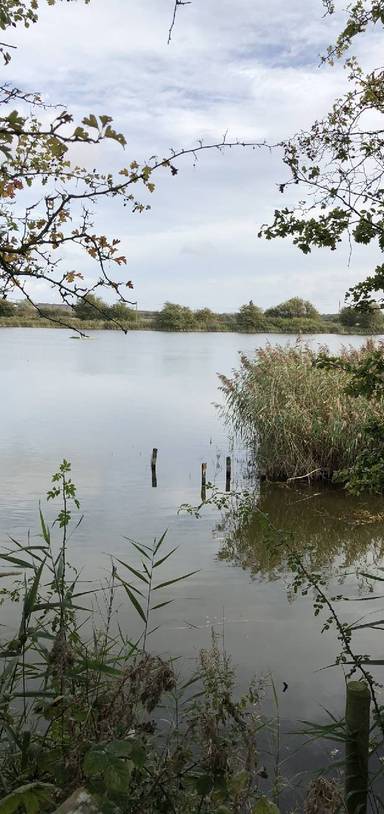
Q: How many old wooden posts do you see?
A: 4